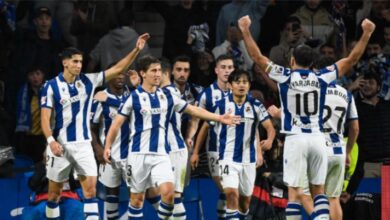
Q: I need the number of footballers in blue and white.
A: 9